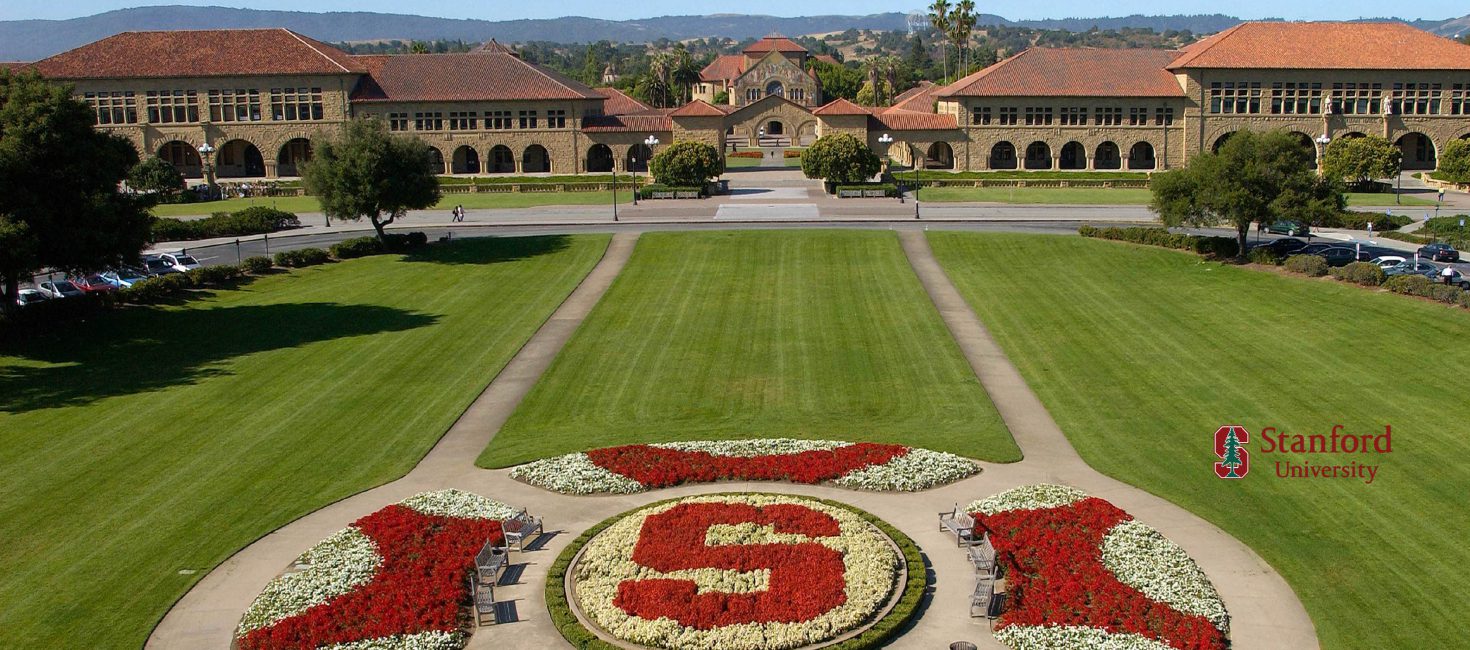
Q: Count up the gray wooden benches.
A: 6